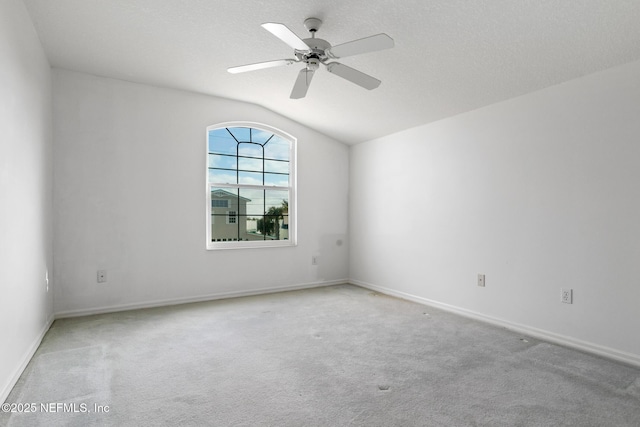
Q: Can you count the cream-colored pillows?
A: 0